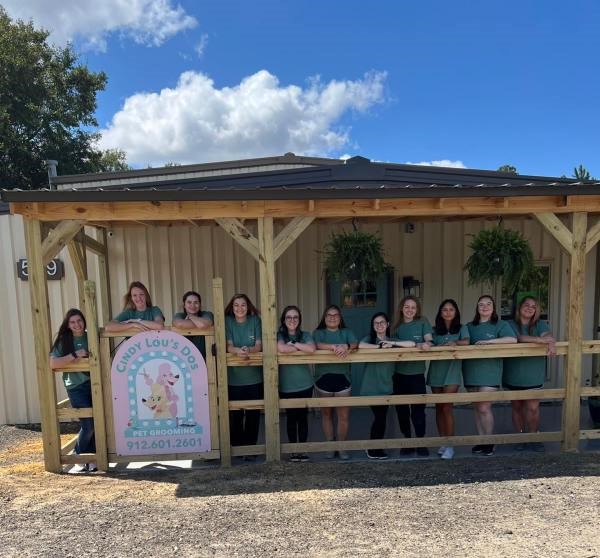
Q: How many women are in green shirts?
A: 11